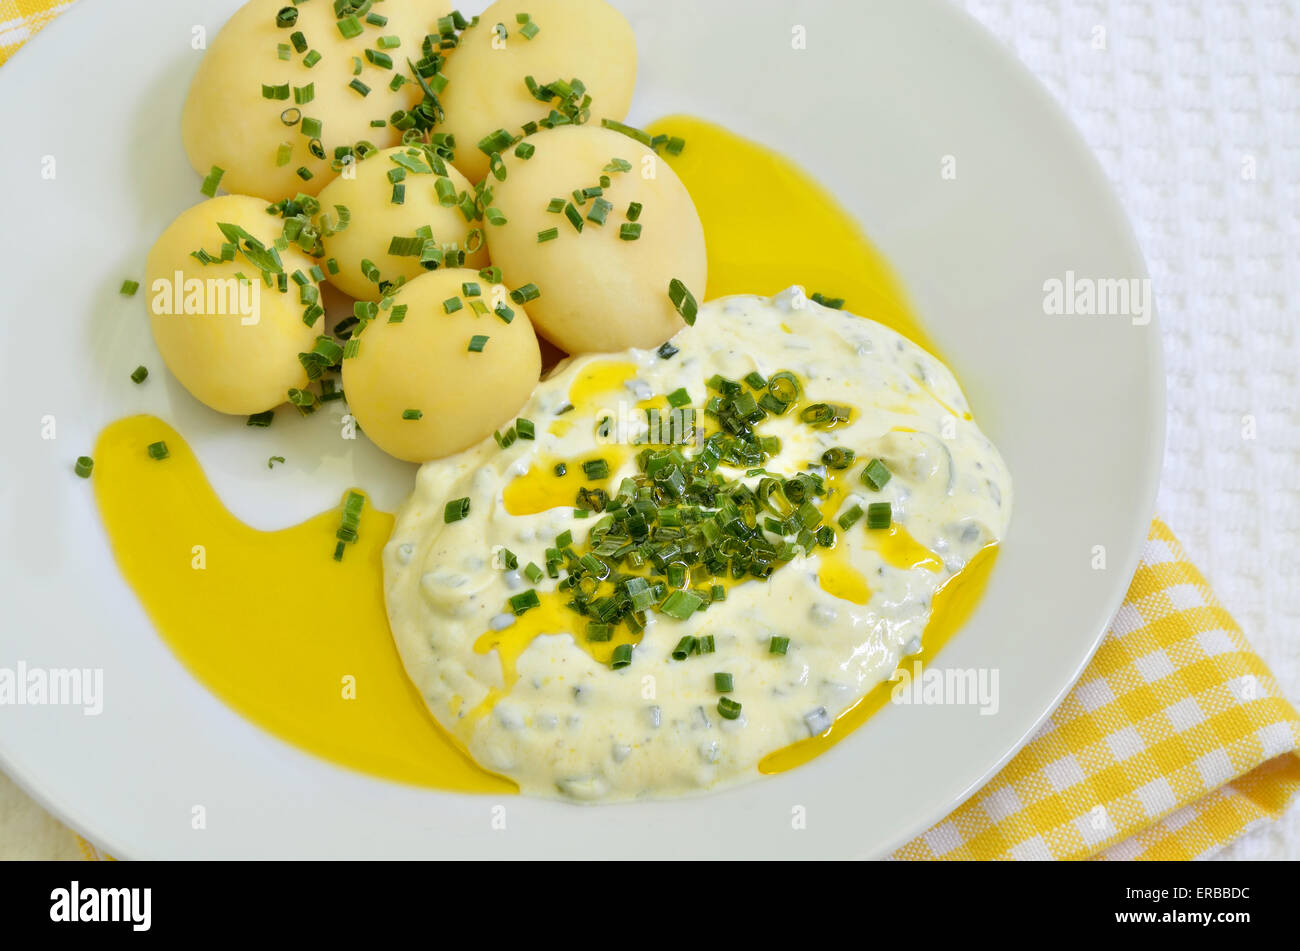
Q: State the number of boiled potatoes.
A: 6